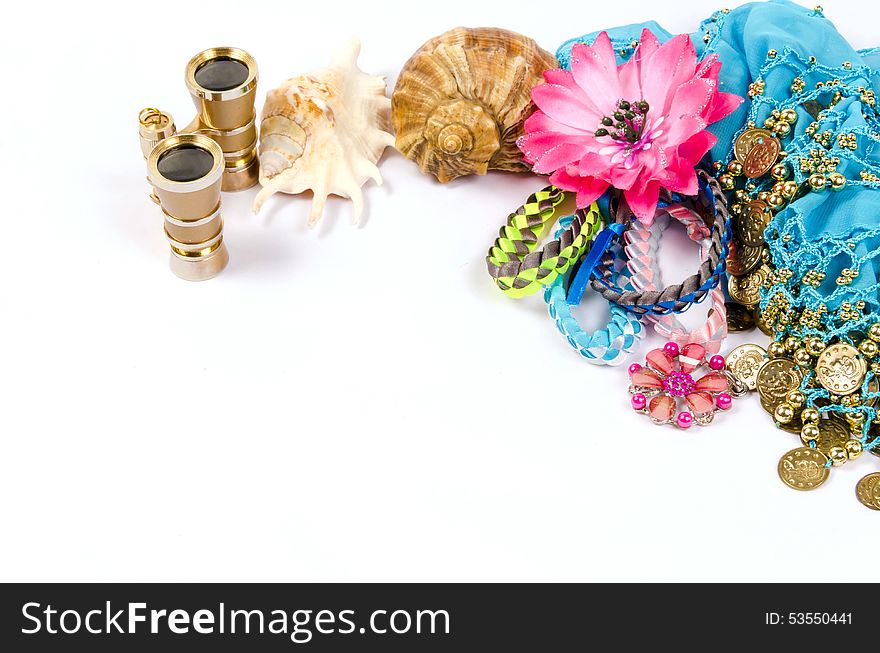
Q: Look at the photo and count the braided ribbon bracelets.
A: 4